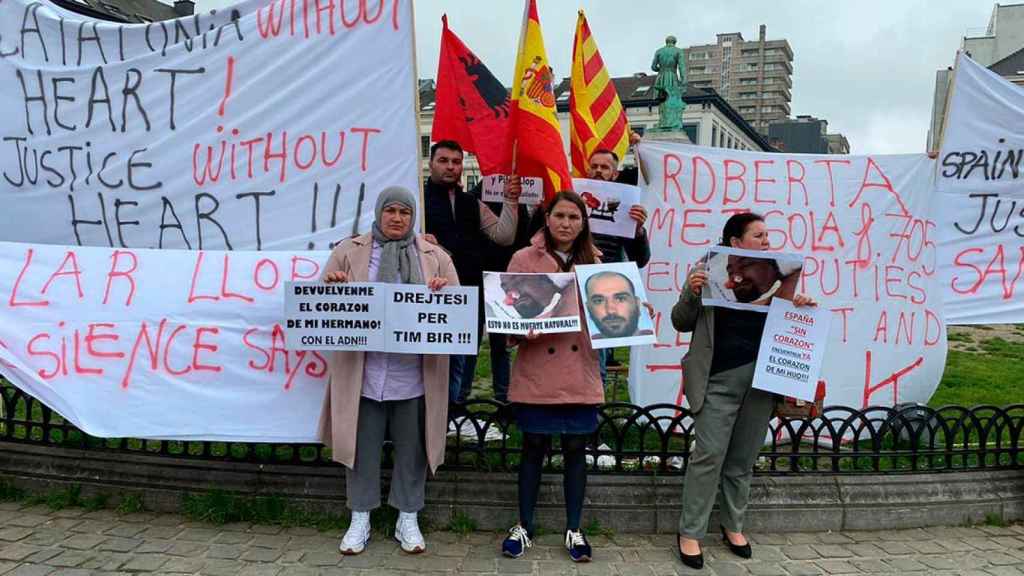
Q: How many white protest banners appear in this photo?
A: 4